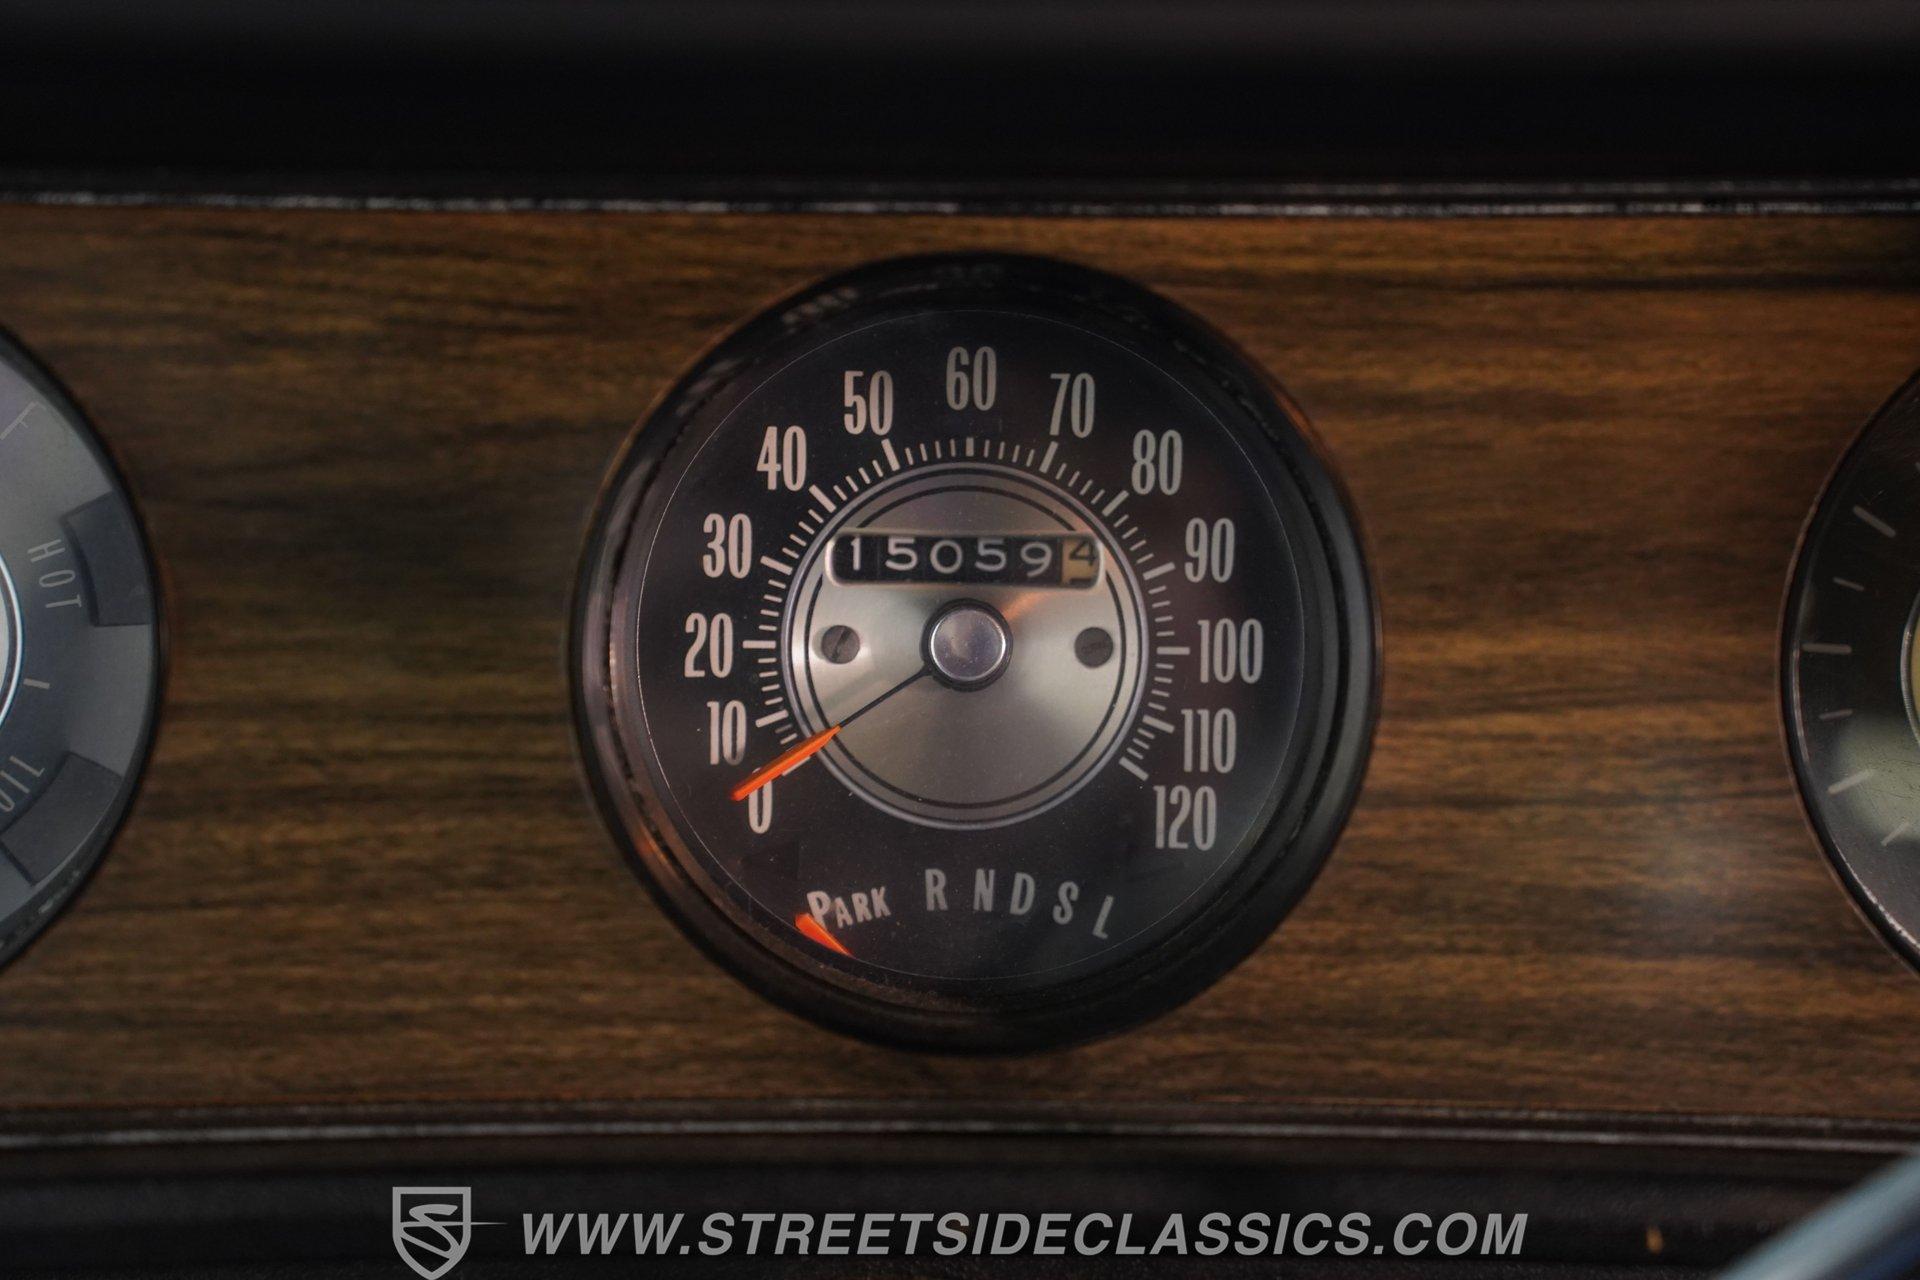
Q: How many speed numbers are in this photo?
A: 13